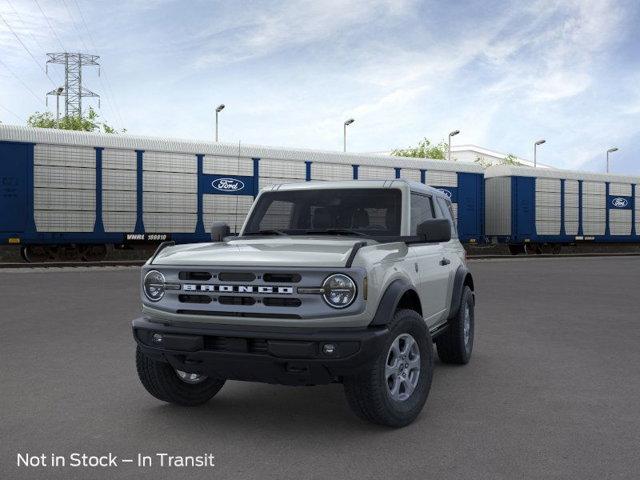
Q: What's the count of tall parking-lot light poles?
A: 6